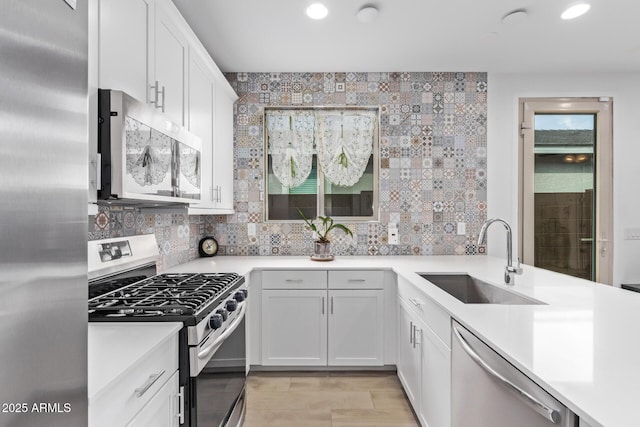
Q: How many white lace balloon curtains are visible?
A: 2